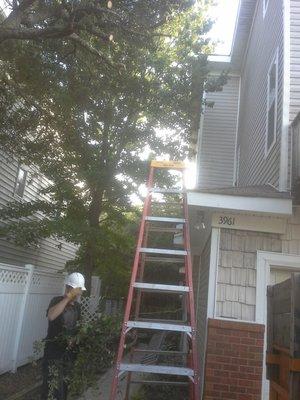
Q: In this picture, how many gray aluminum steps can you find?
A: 6